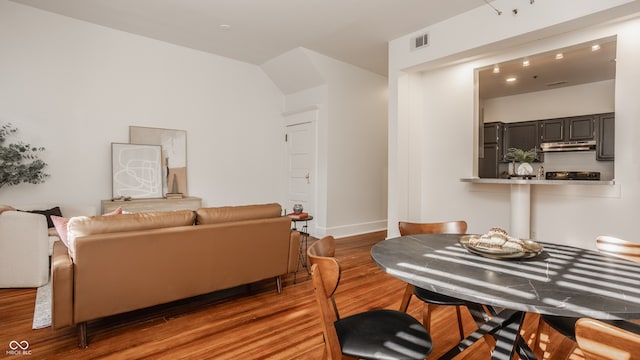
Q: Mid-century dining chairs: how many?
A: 4